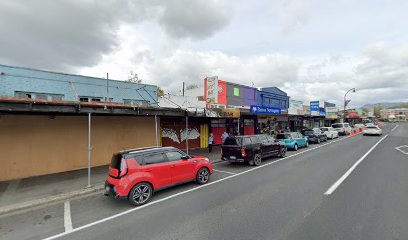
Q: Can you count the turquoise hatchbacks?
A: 1